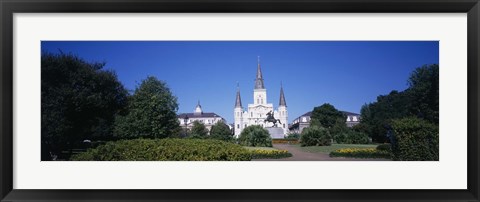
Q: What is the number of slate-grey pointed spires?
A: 3